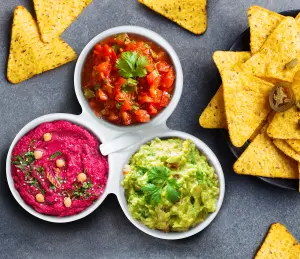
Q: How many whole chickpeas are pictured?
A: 6